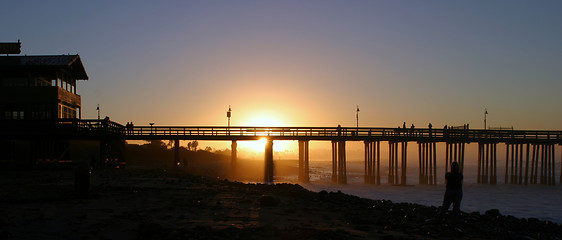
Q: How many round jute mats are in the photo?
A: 0